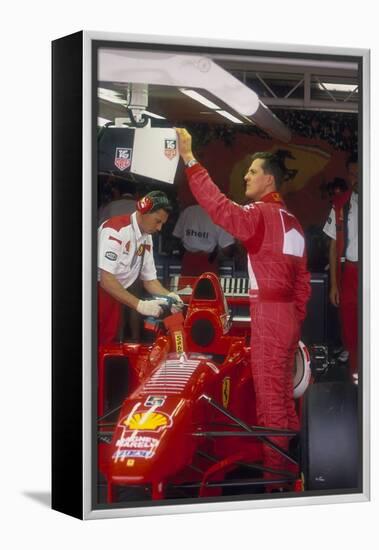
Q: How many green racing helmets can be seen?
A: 0